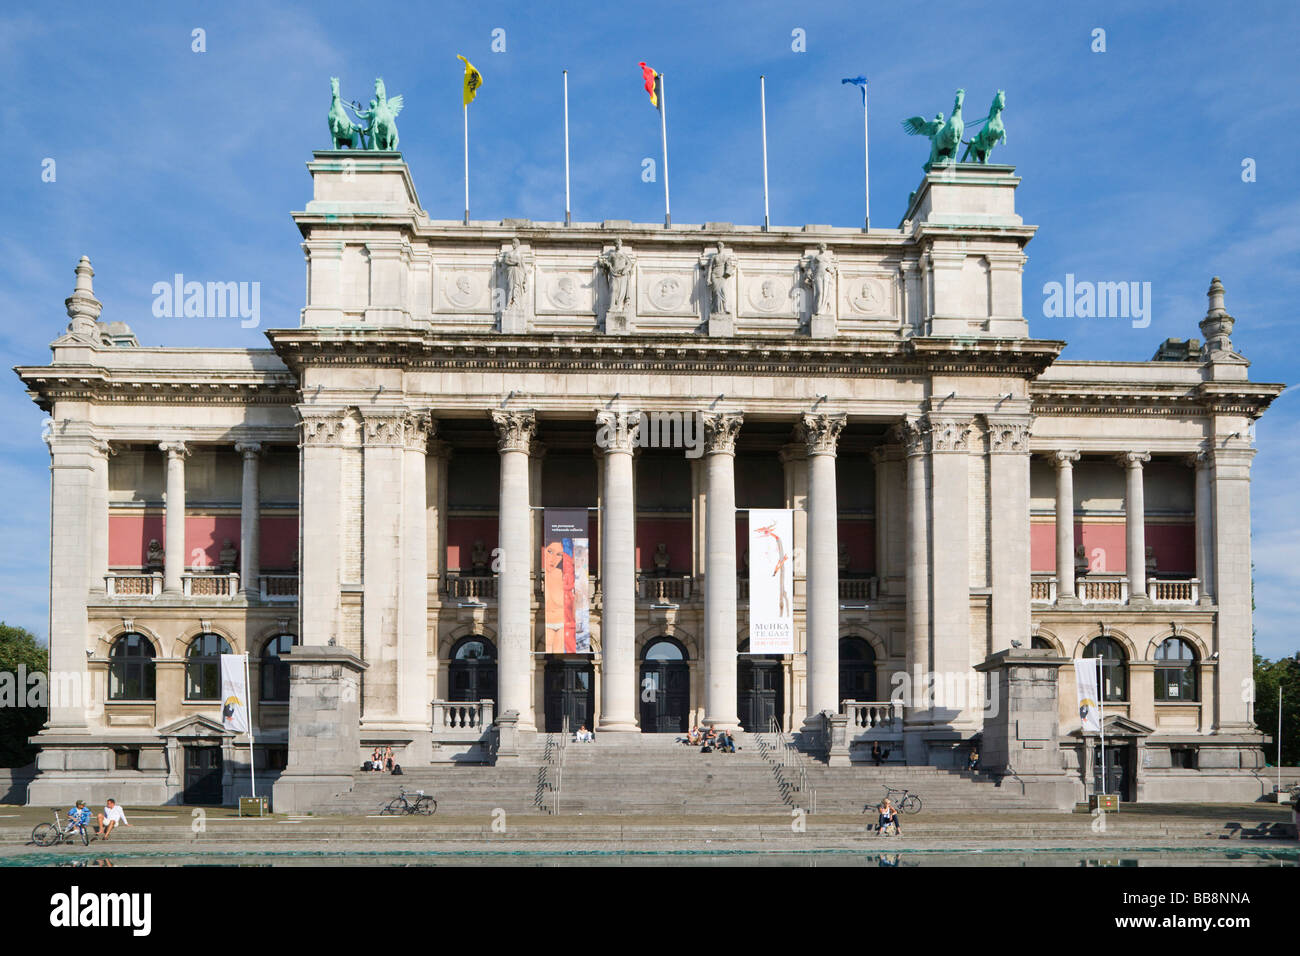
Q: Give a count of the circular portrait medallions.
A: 5